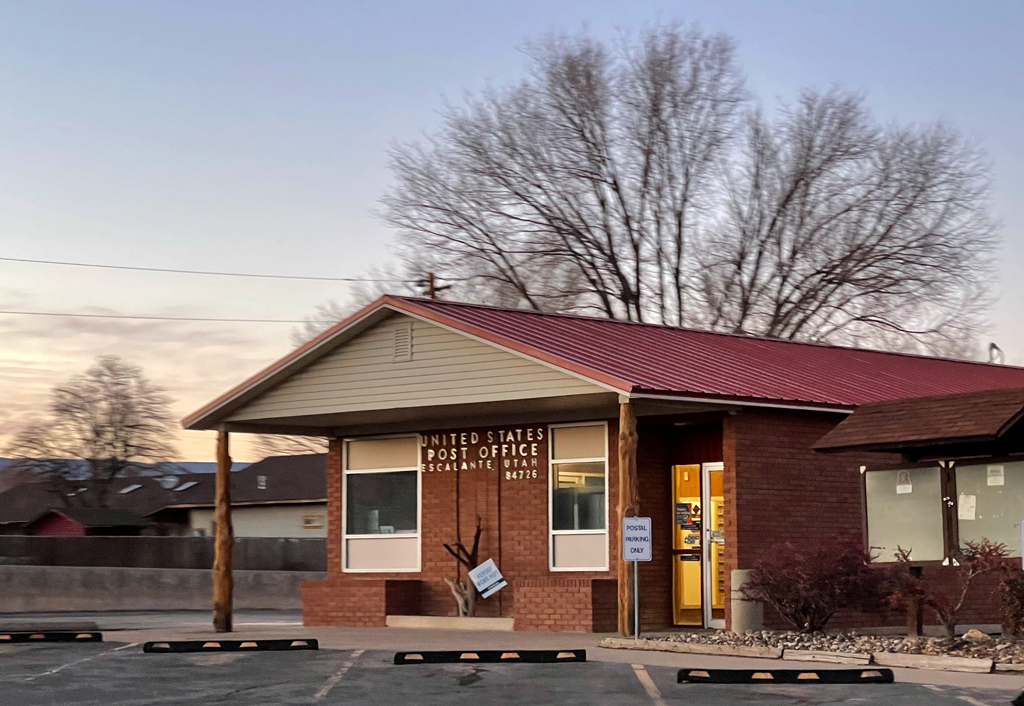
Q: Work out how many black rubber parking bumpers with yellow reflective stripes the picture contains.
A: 4